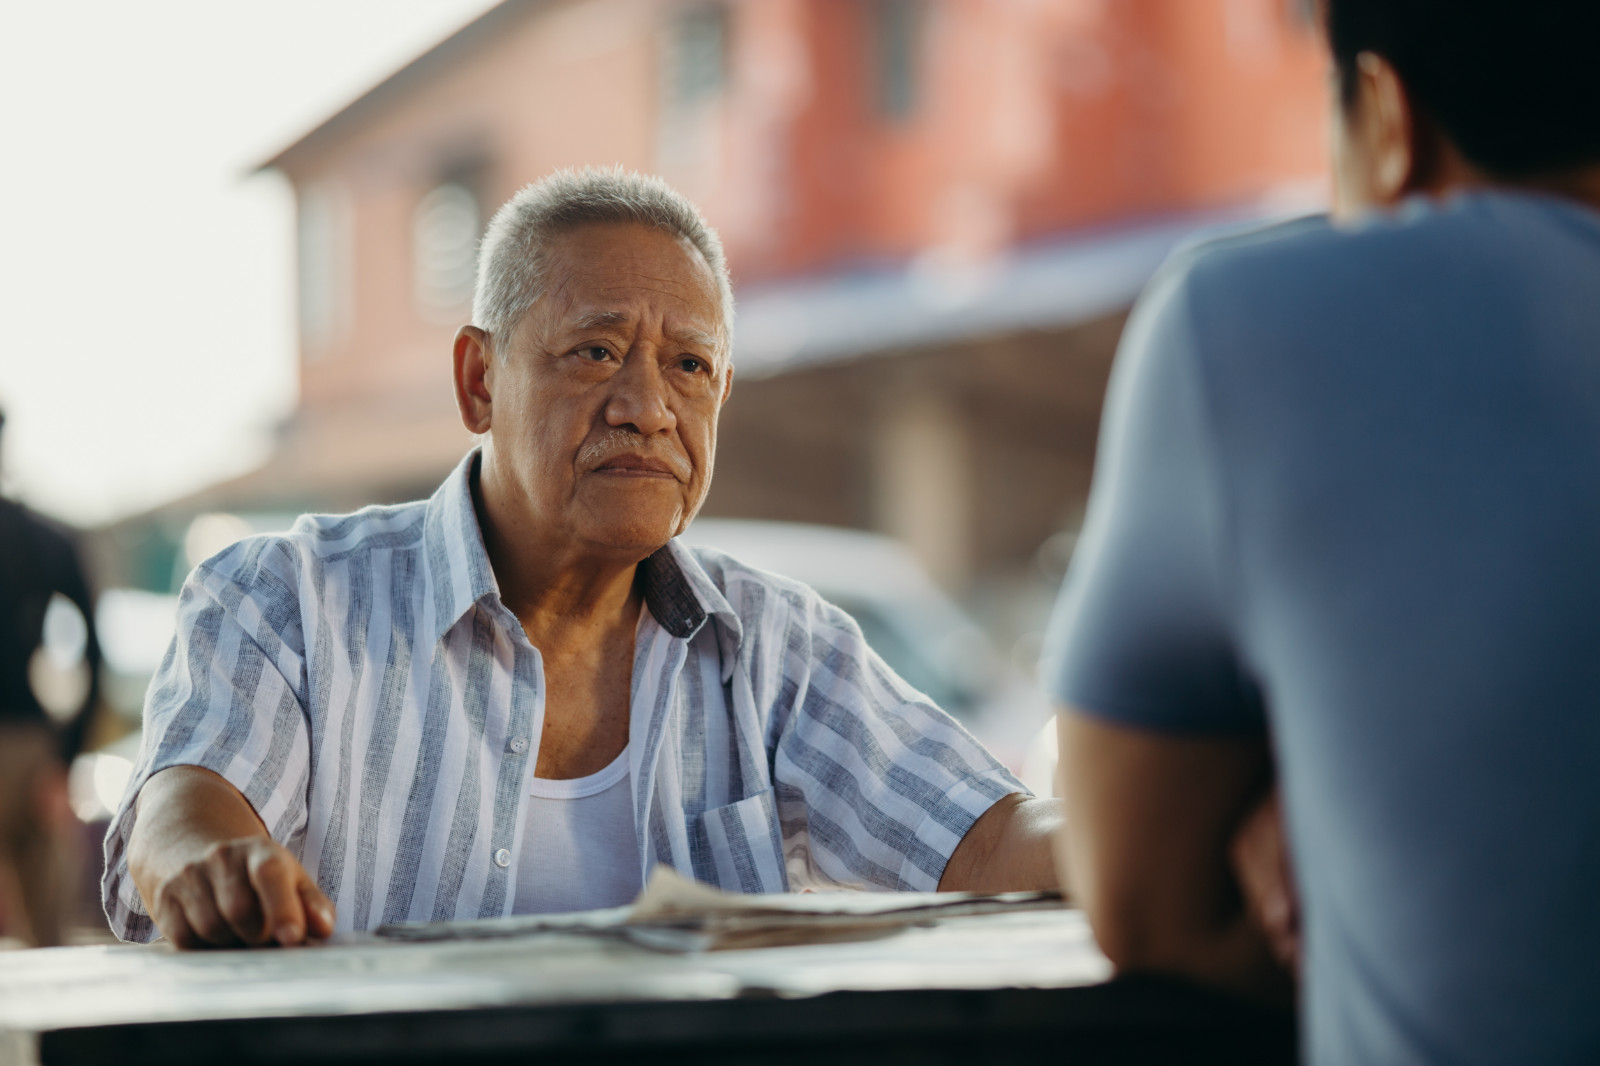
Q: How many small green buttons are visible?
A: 0